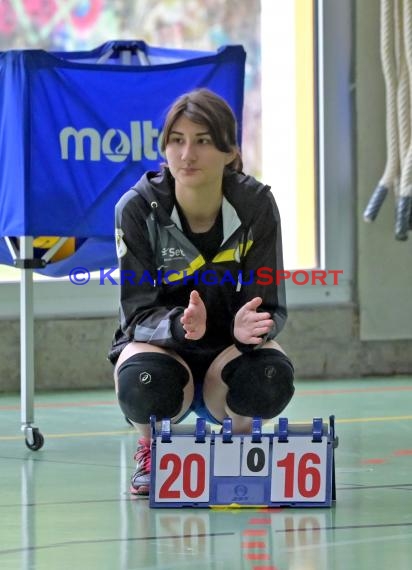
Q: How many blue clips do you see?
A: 6